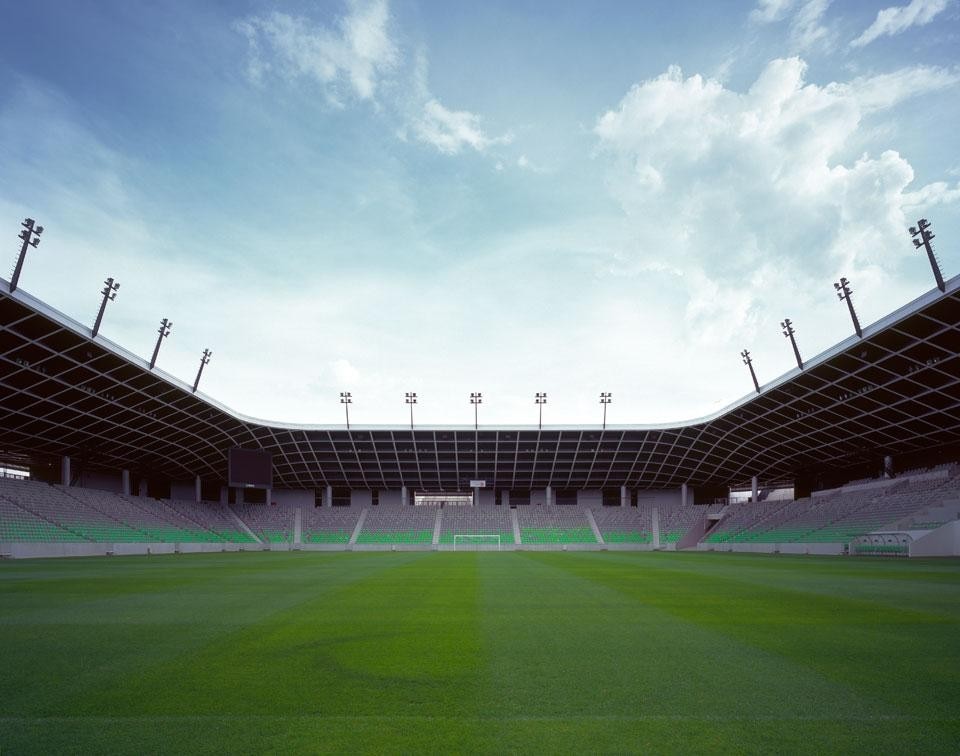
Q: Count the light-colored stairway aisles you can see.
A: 7